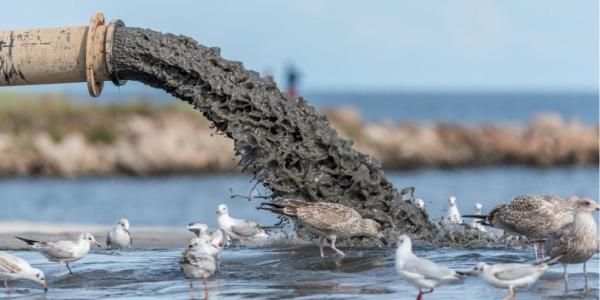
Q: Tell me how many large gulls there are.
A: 3